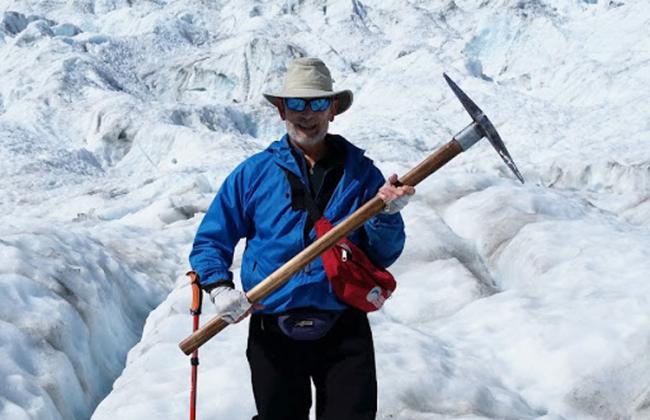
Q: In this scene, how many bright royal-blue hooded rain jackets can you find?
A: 1